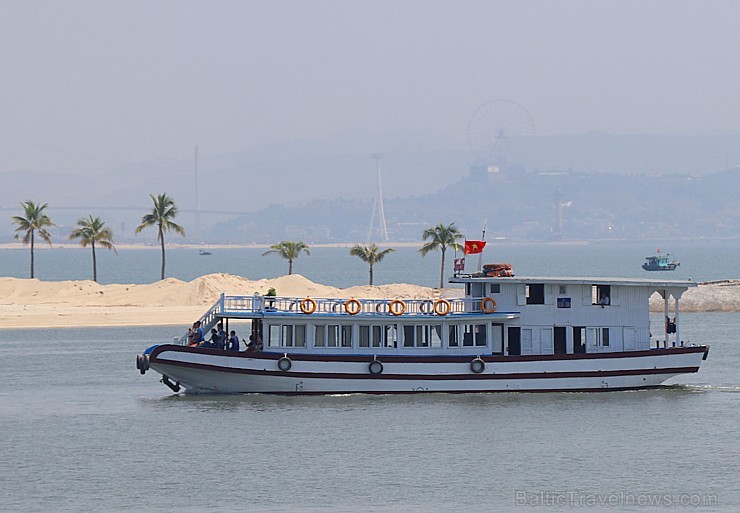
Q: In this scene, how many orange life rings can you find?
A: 5